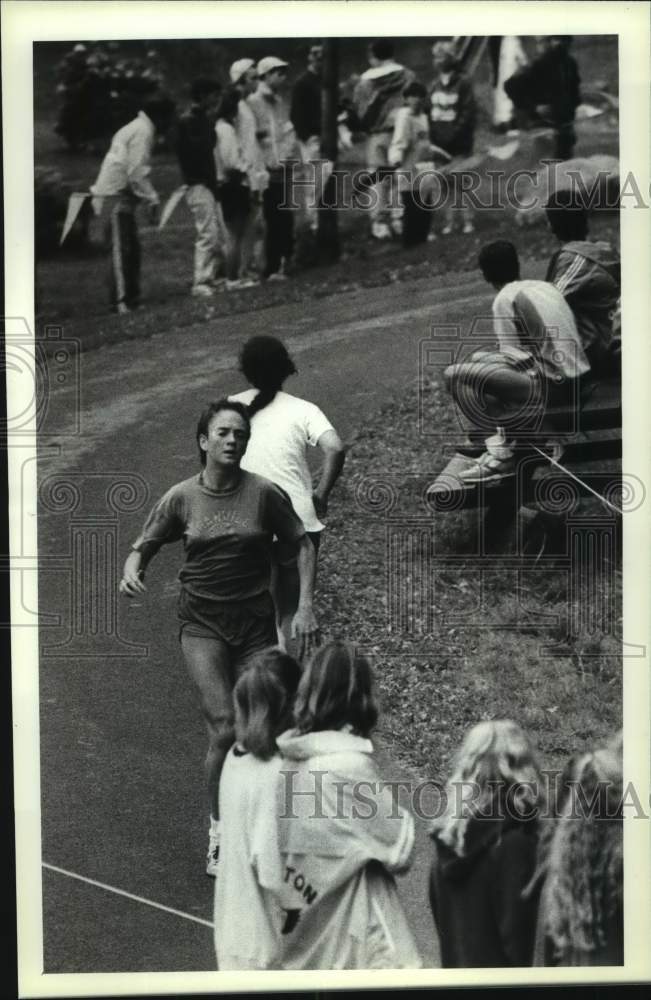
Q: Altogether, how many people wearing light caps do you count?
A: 2